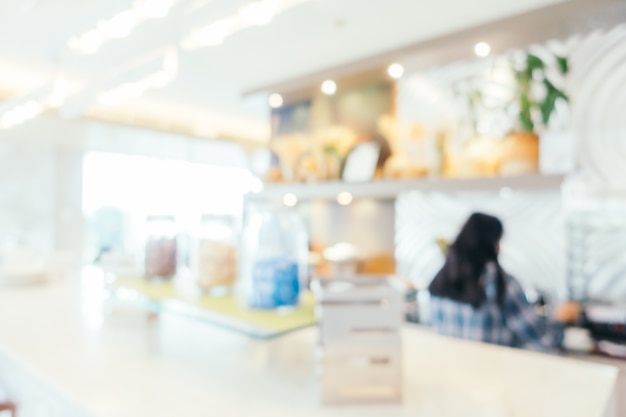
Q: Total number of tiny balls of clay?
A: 0